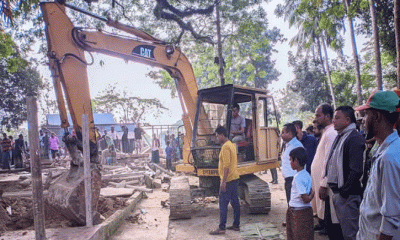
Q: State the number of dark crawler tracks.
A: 2